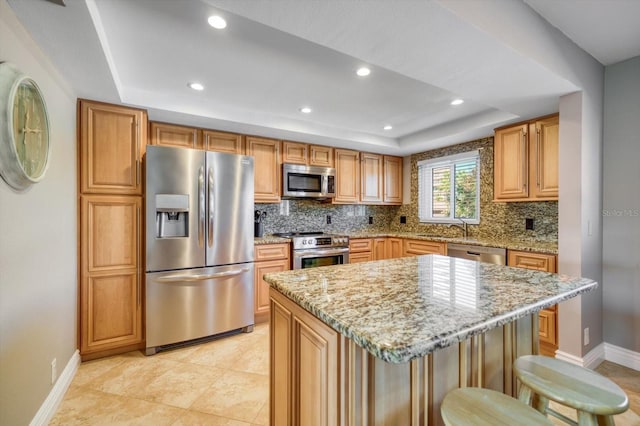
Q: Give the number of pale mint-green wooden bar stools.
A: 2